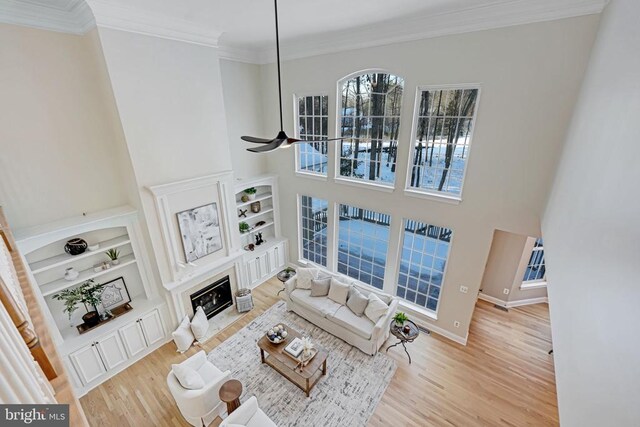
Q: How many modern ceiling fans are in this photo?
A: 1